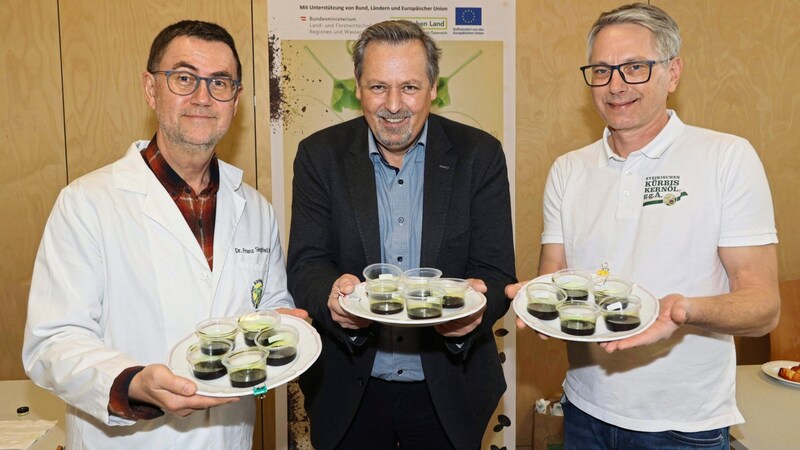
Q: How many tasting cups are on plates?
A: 15